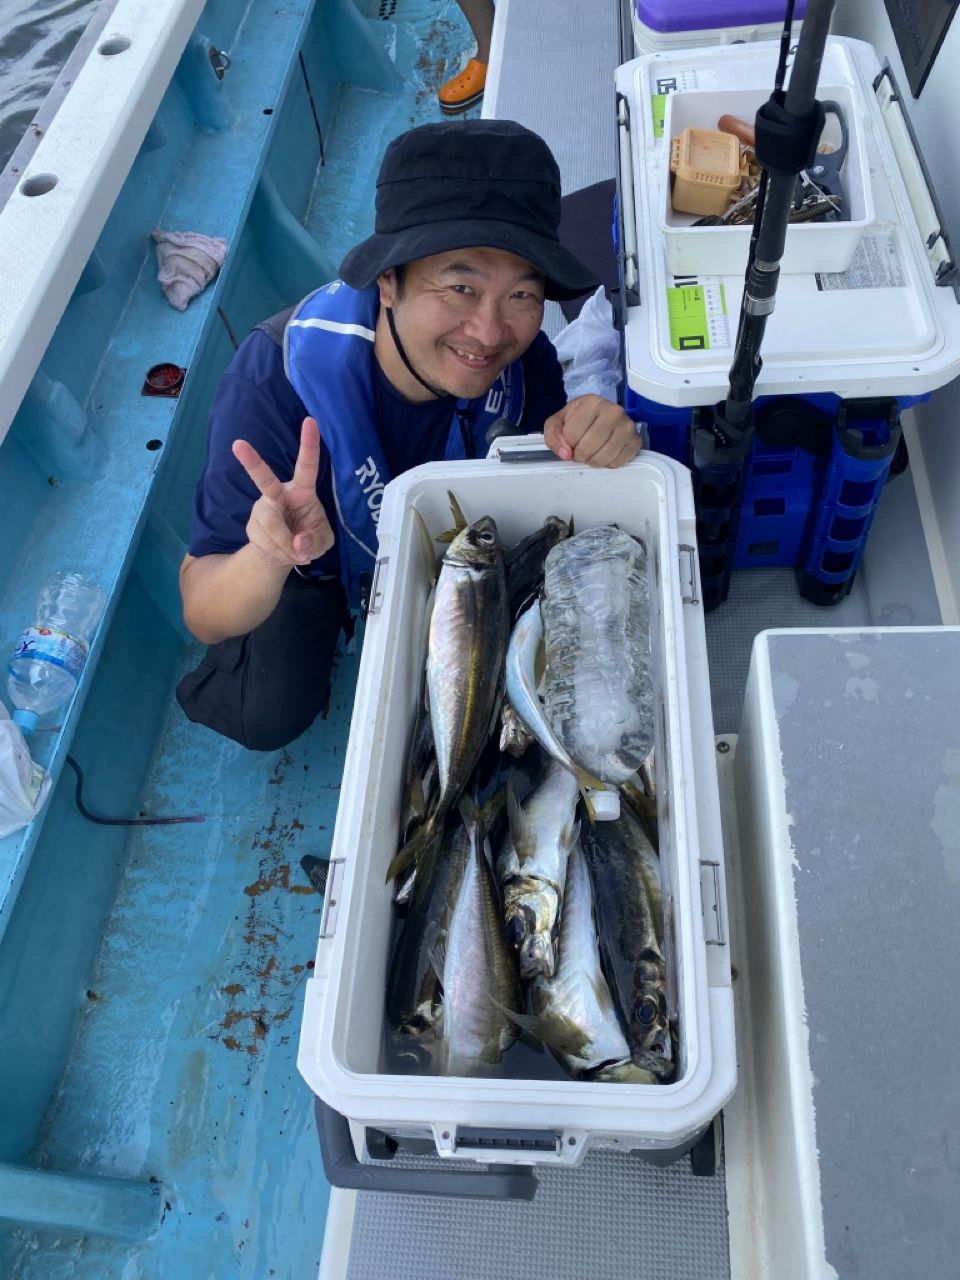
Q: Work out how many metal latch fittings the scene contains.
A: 4